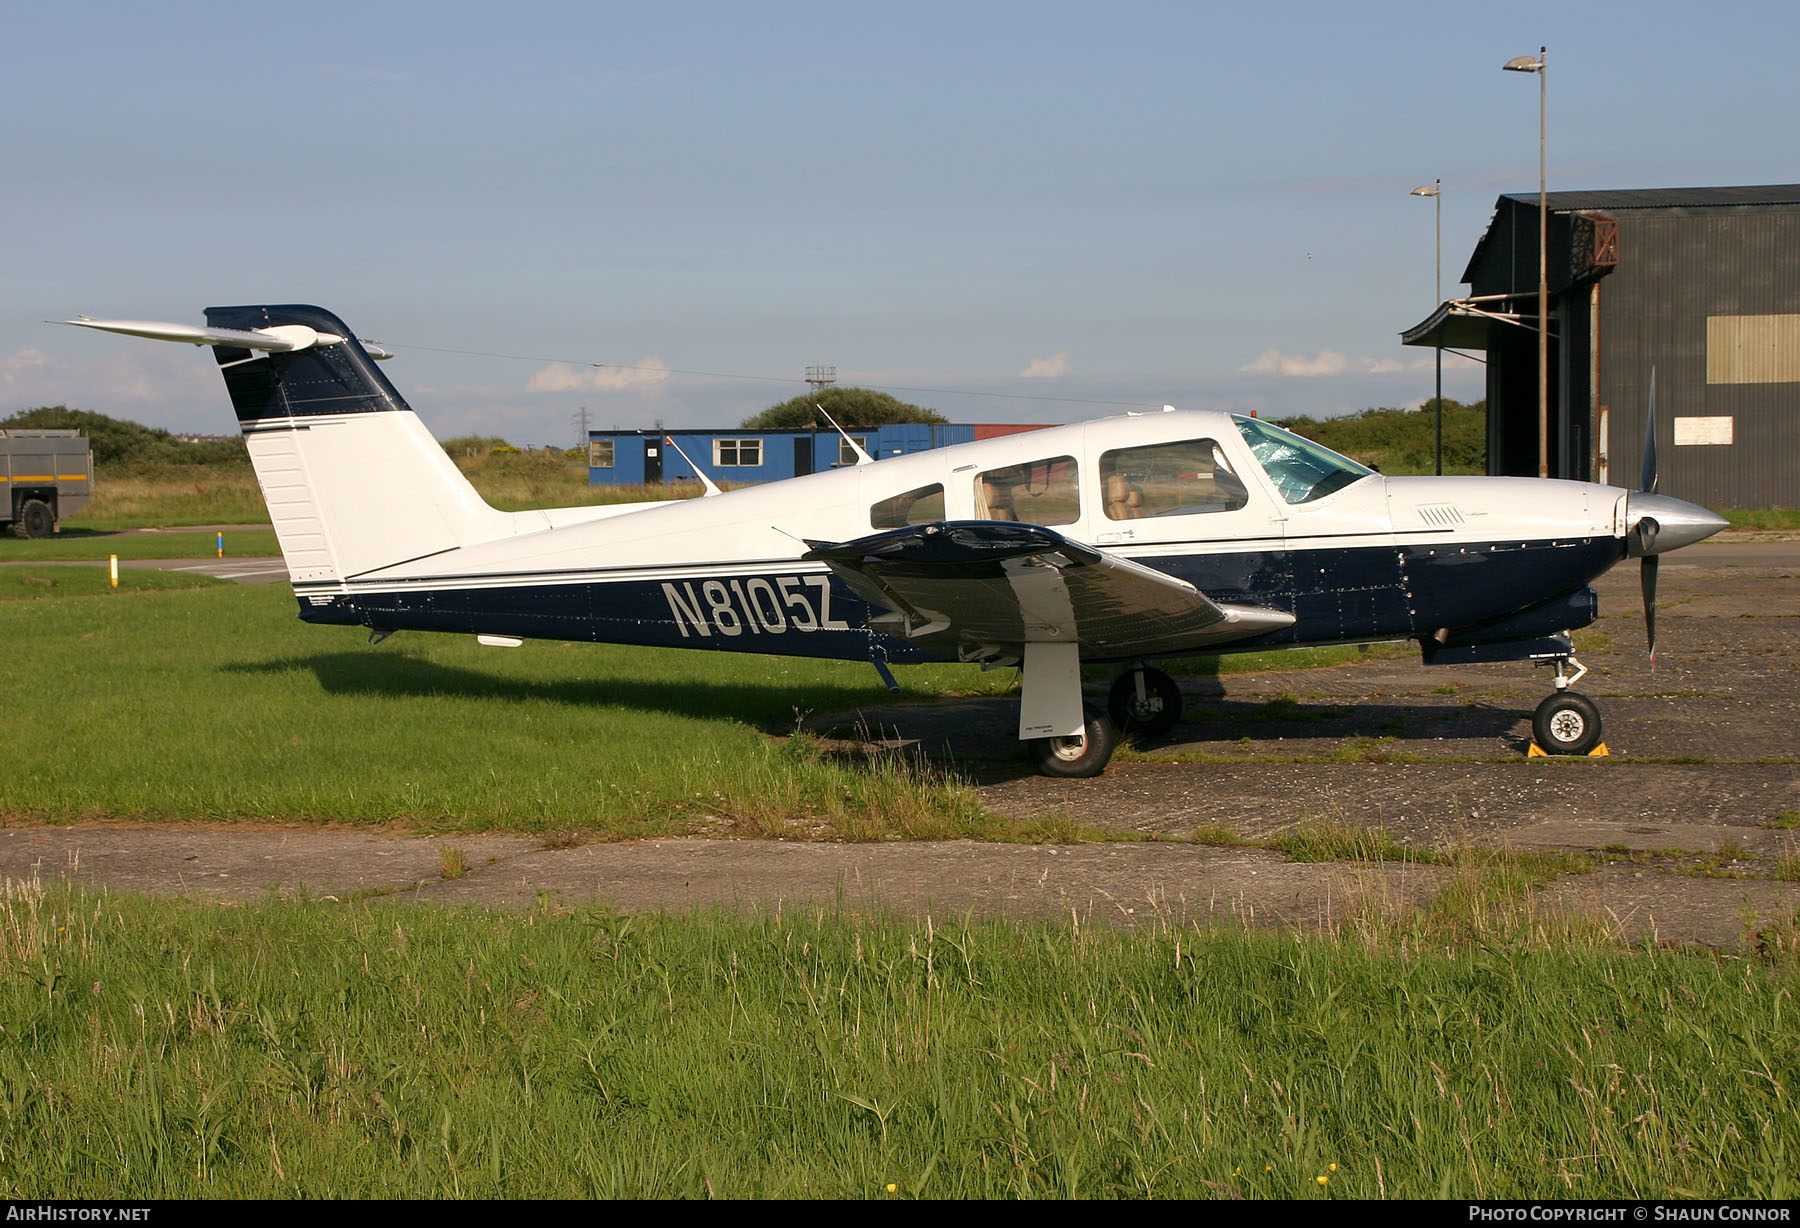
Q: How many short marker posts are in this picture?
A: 2